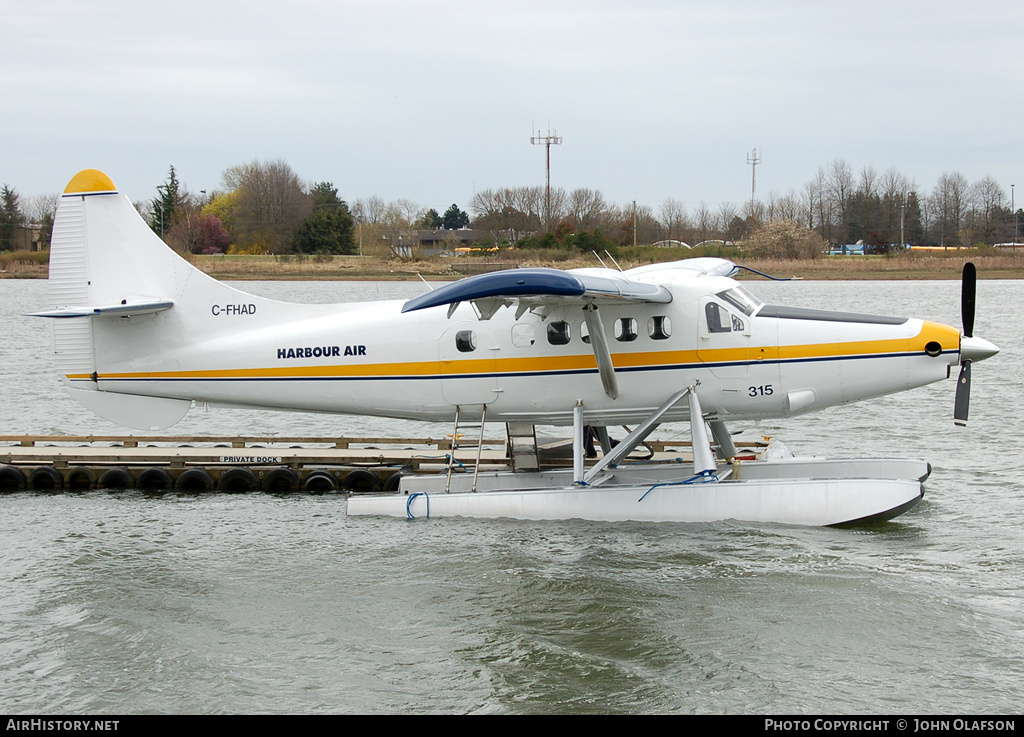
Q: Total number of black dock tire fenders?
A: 11